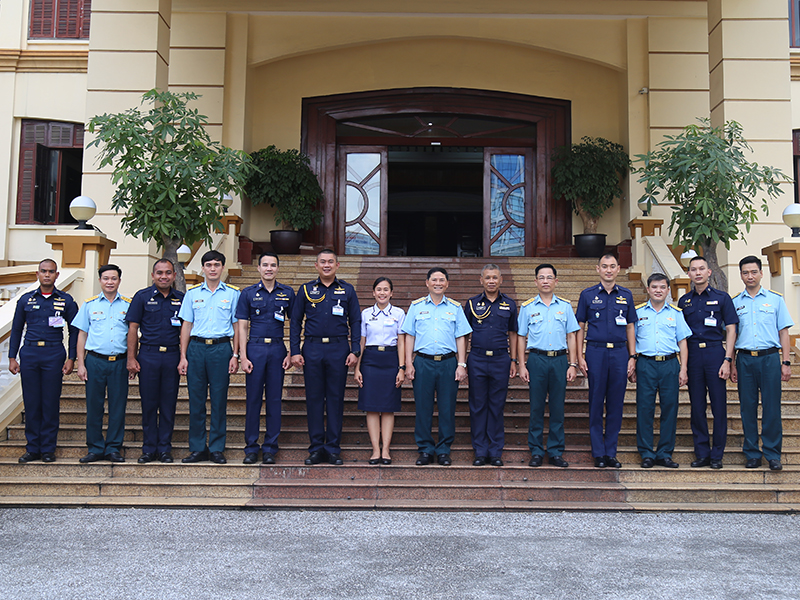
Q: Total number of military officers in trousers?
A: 13